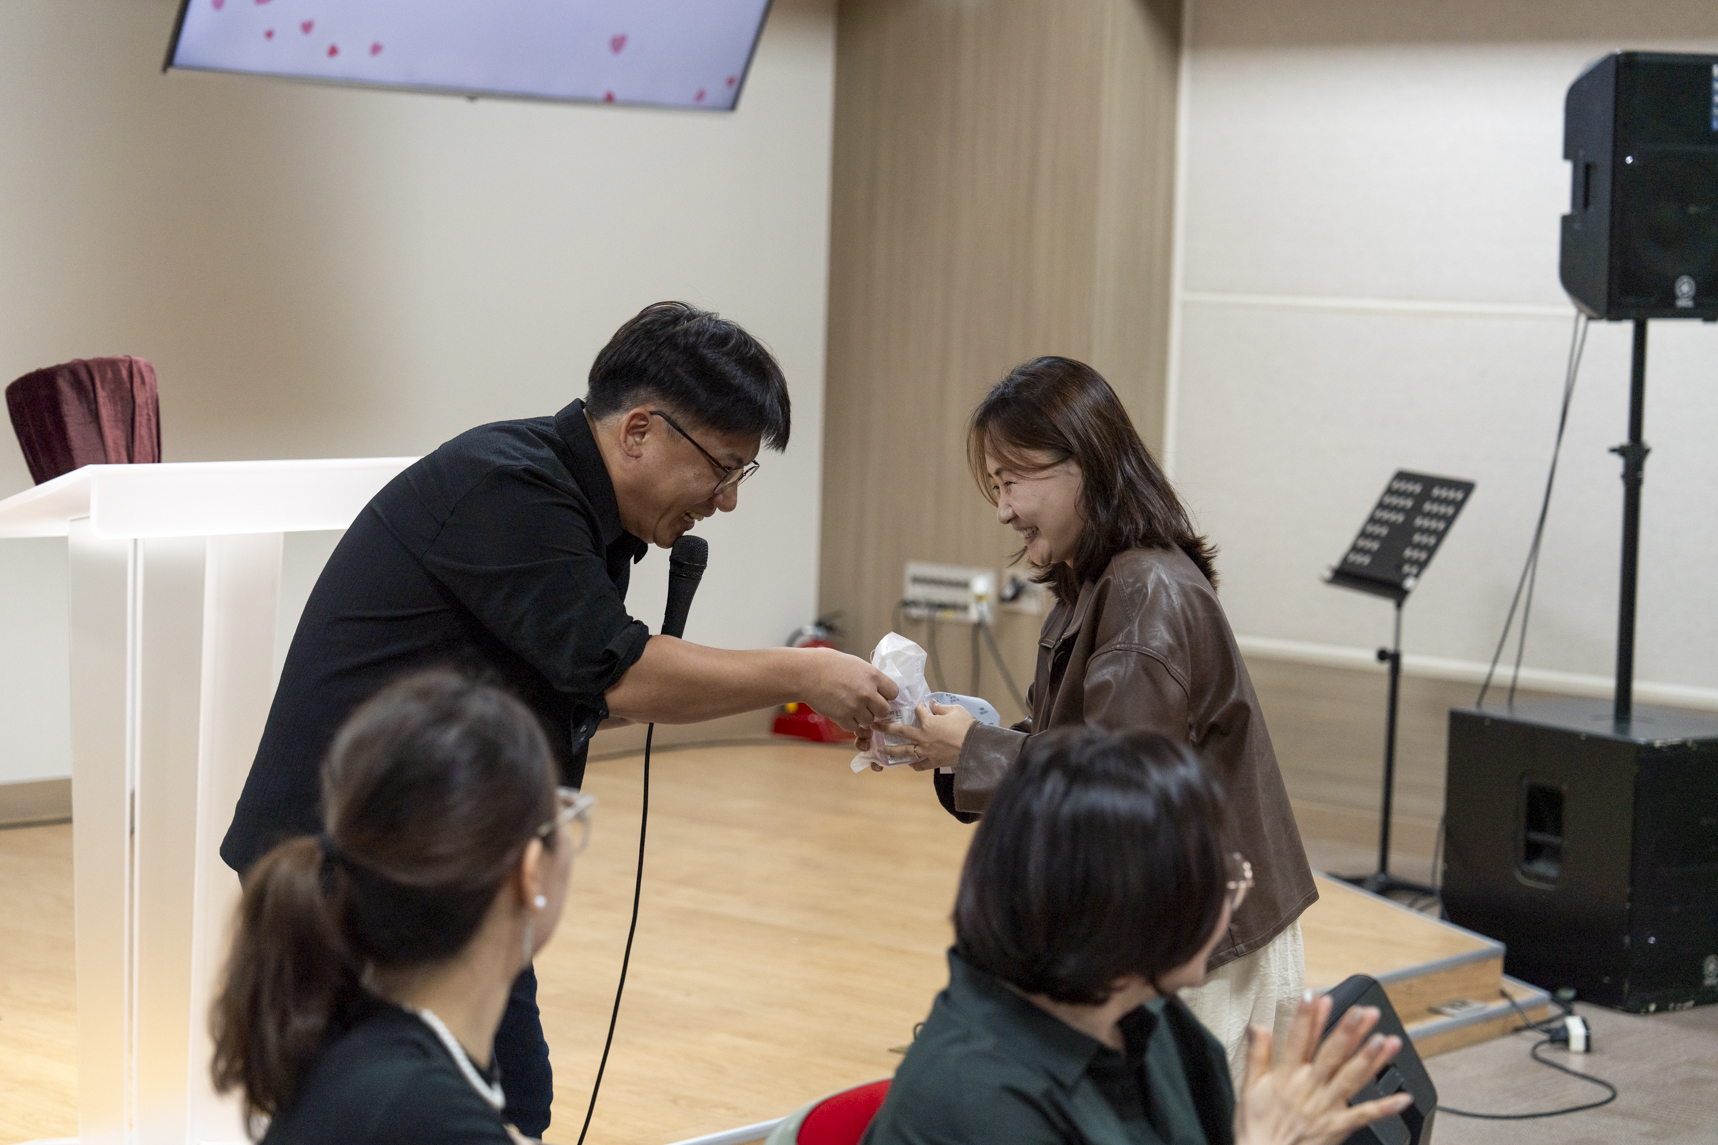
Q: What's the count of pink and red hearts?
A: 10